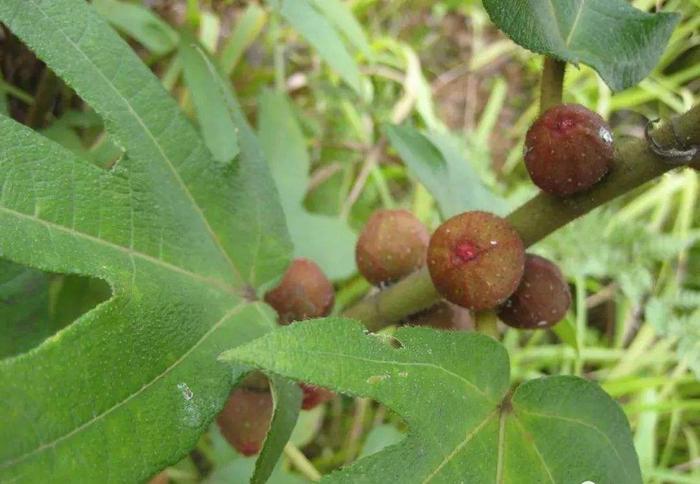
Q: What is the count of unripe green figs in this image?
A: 0